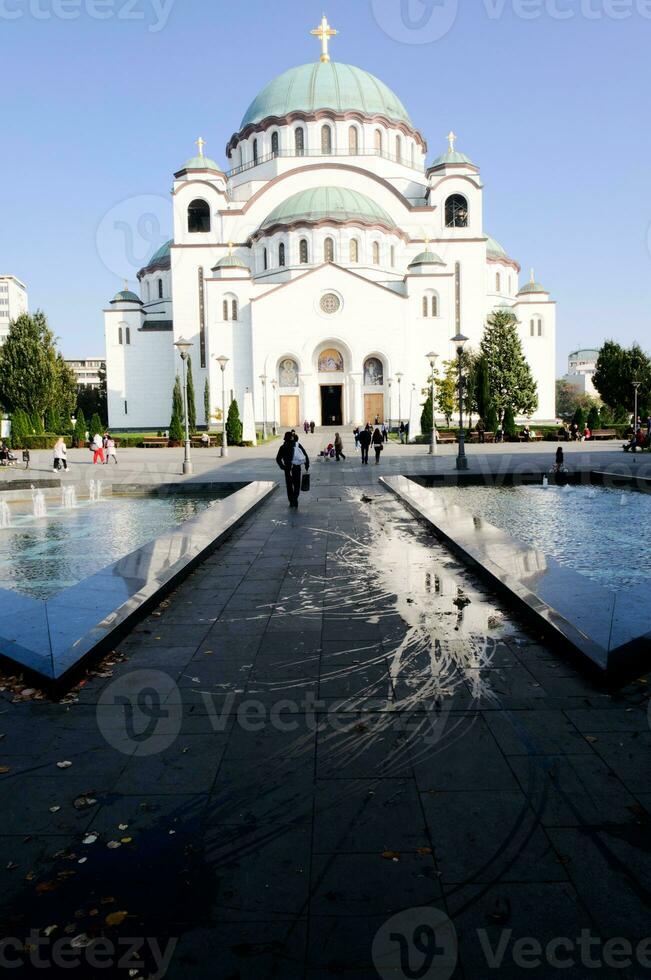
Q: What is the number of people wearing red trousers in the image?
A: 1